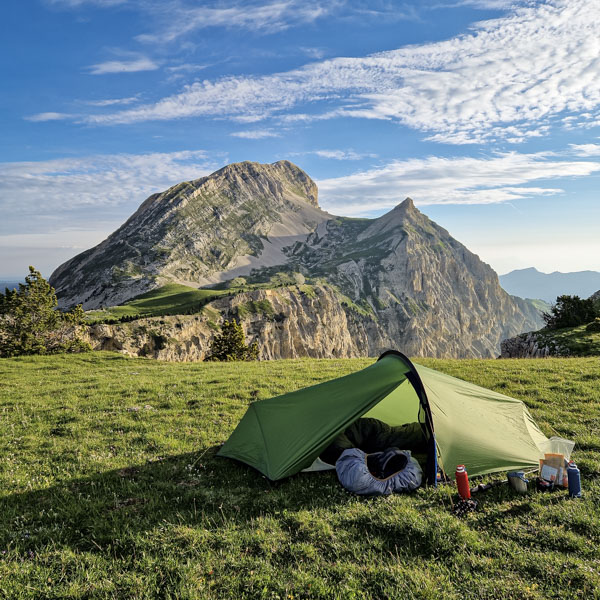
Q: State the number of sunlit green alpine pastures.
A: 2